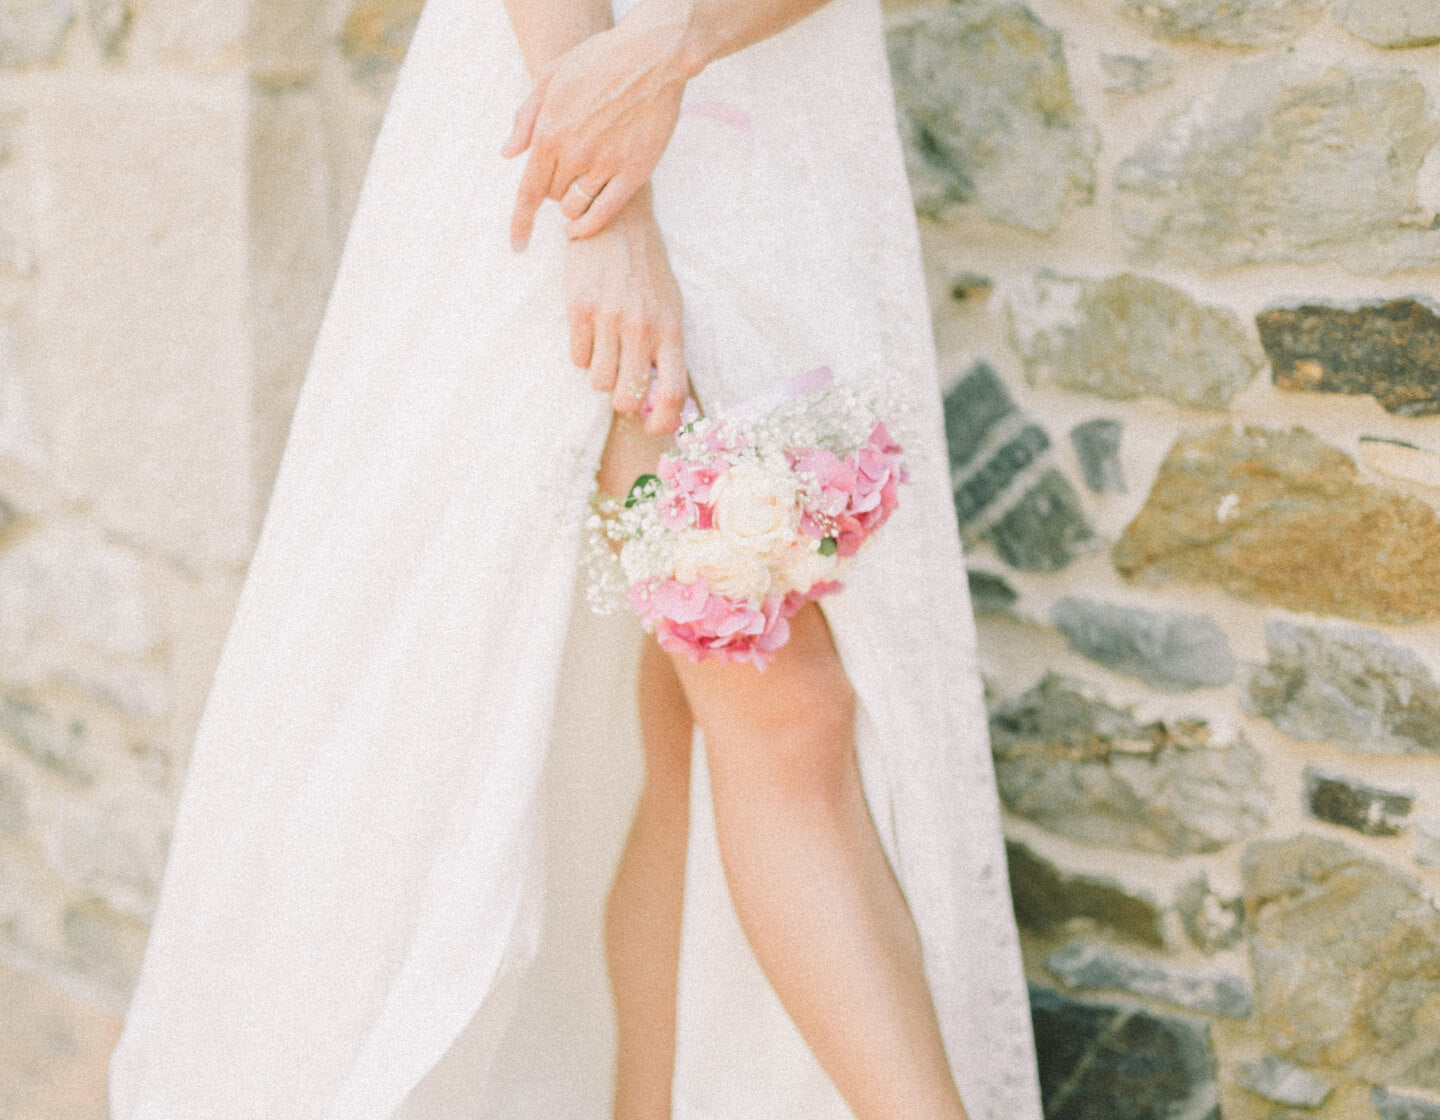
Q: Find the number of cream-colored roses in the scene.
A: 3